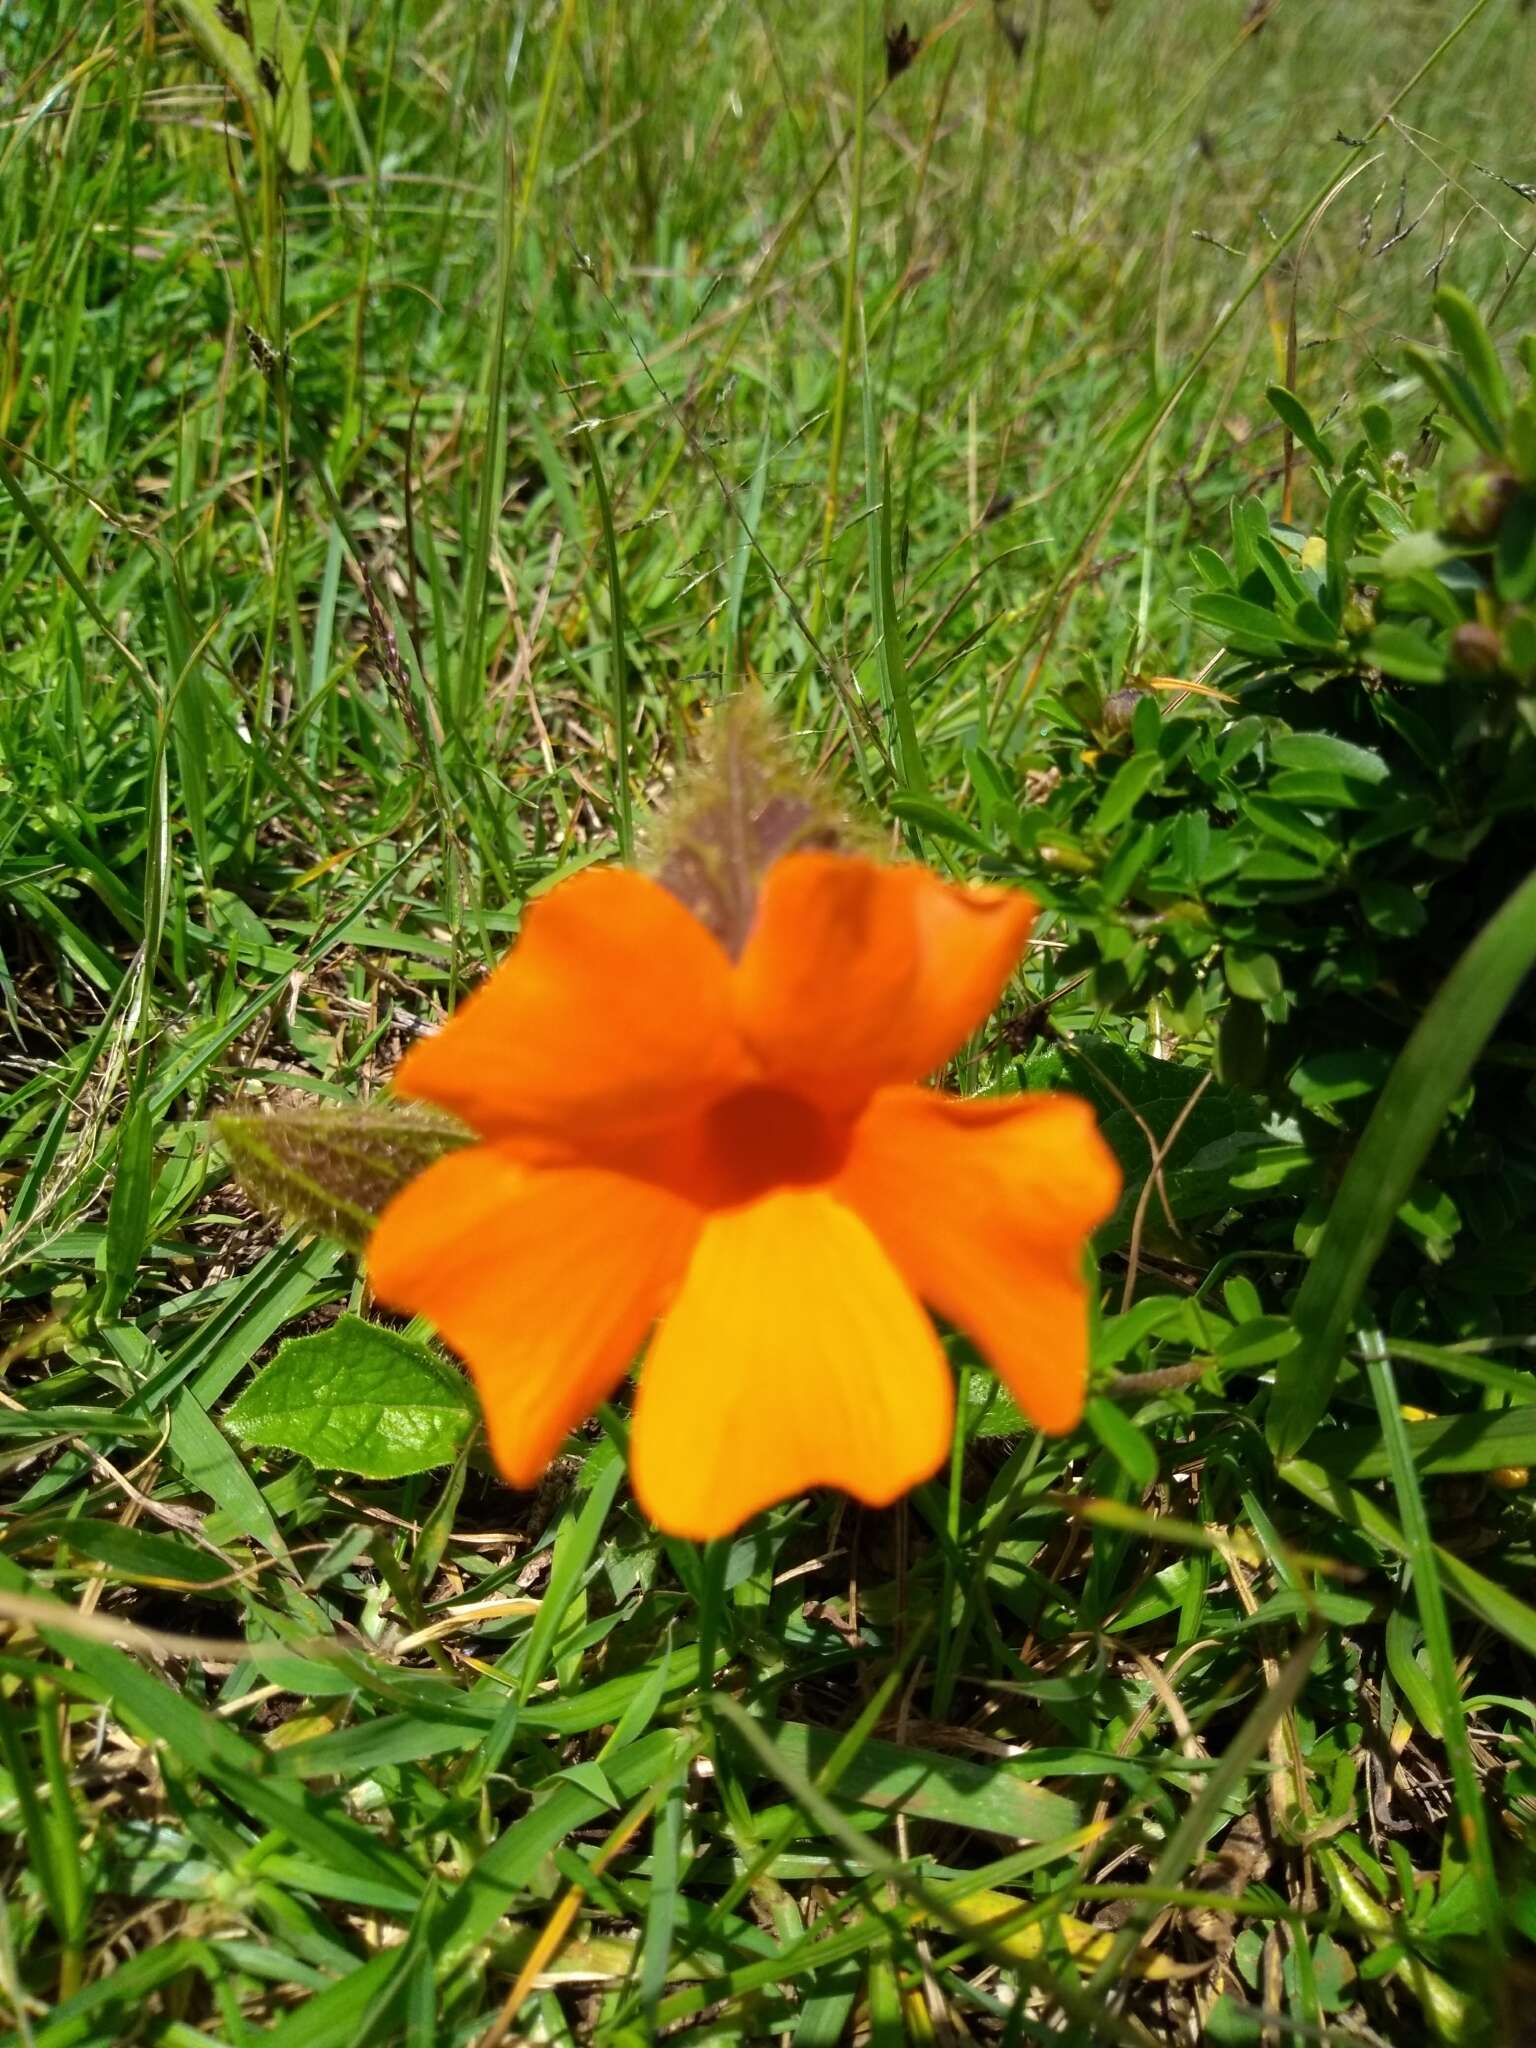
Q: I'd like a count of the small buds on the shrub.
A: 3